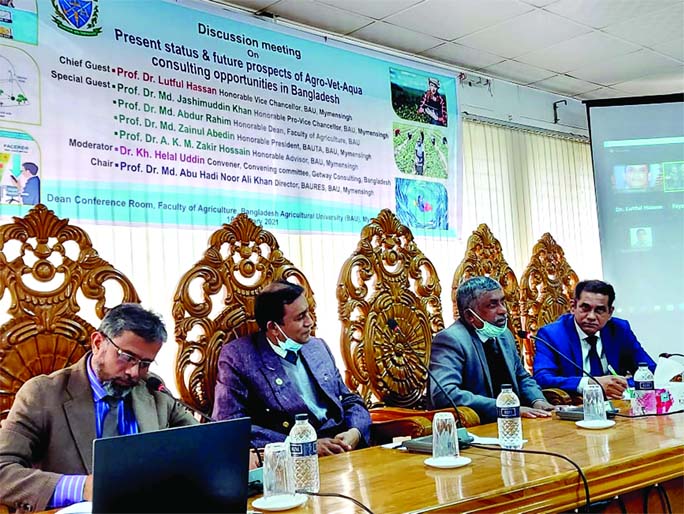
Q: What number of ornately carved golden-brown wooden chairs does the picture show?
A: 5